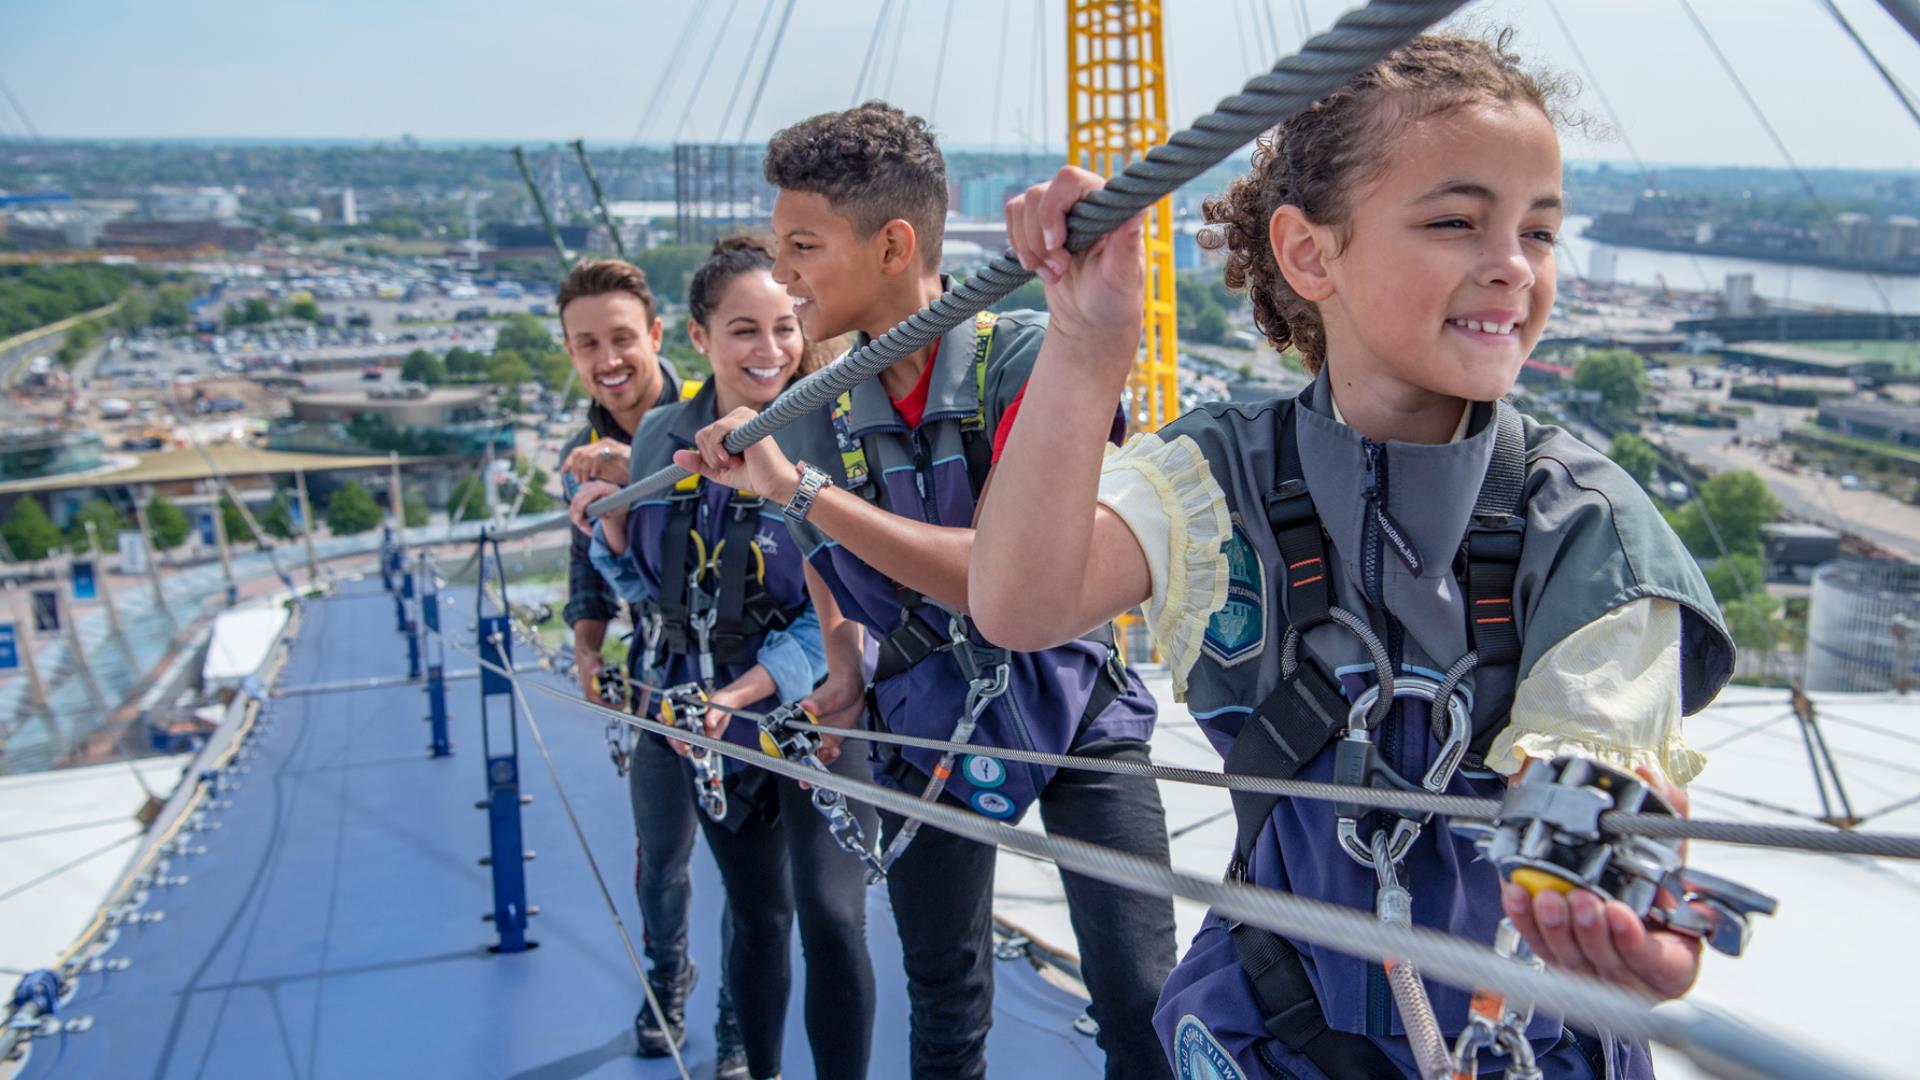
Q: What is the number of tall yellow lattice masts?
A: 1